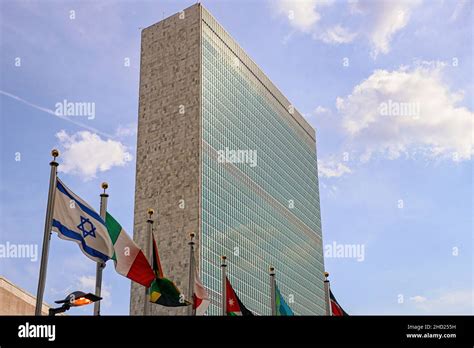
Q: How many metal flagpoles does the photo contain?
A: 7